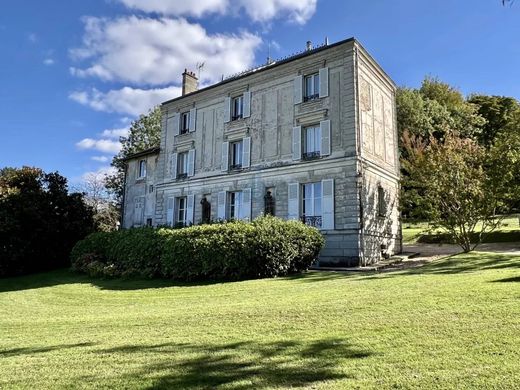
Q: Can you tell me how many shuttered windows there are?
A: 9